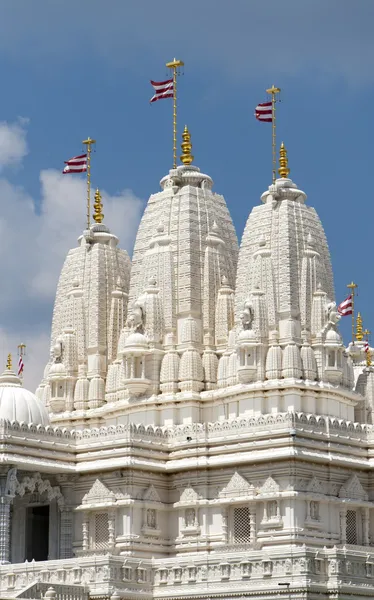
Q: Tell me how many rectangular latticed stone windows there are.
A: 3